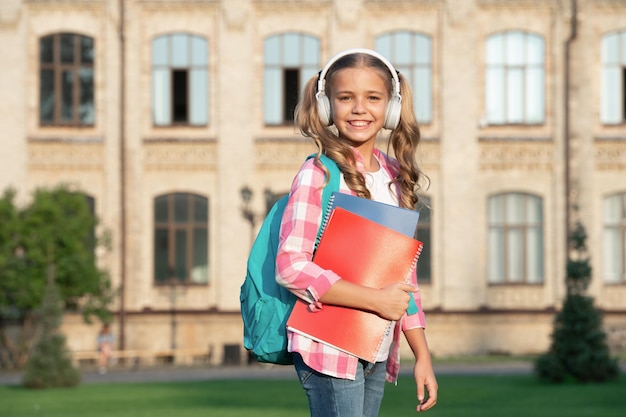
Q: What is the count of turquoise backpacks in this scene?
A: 1